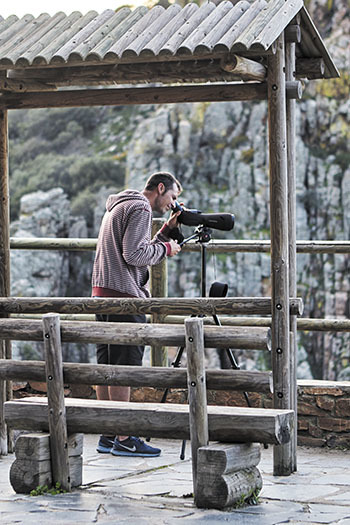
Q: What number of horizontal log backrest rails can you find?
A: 2